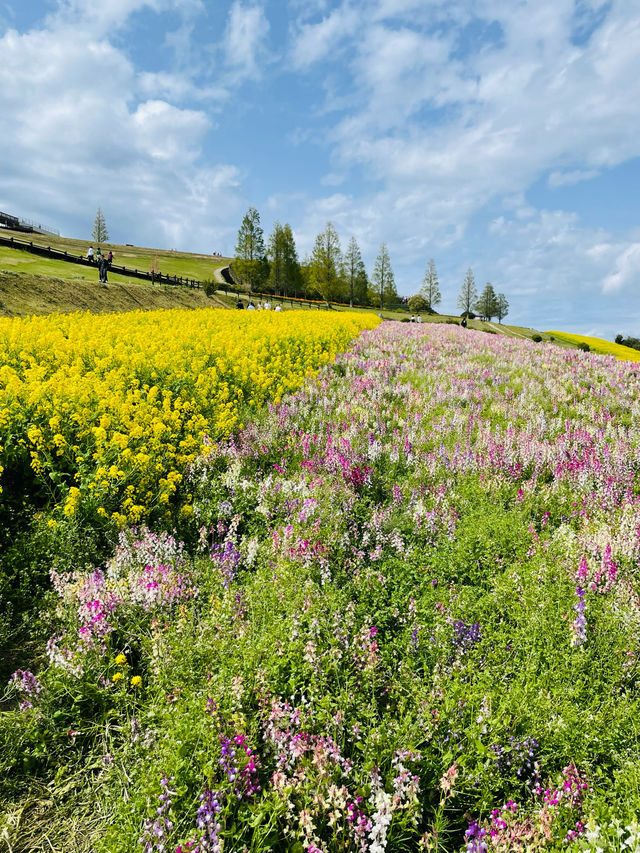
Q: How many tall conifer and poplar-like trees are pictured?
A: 11